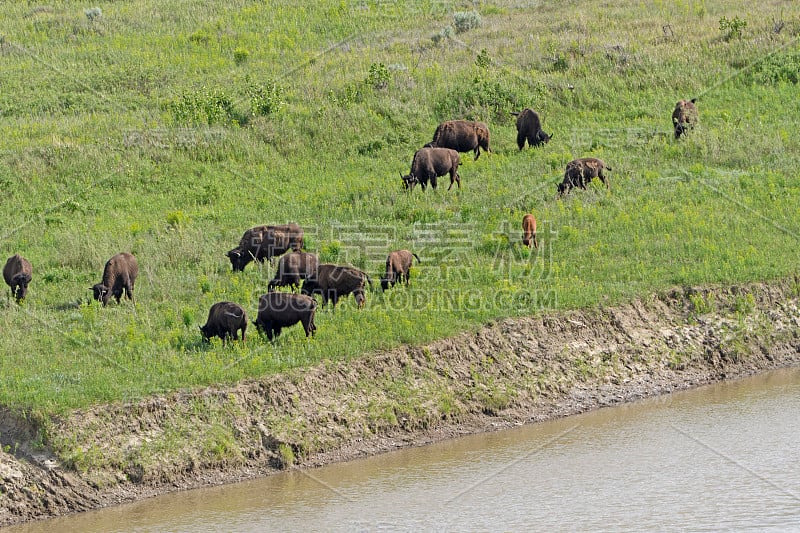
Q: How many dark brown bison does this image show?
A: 13